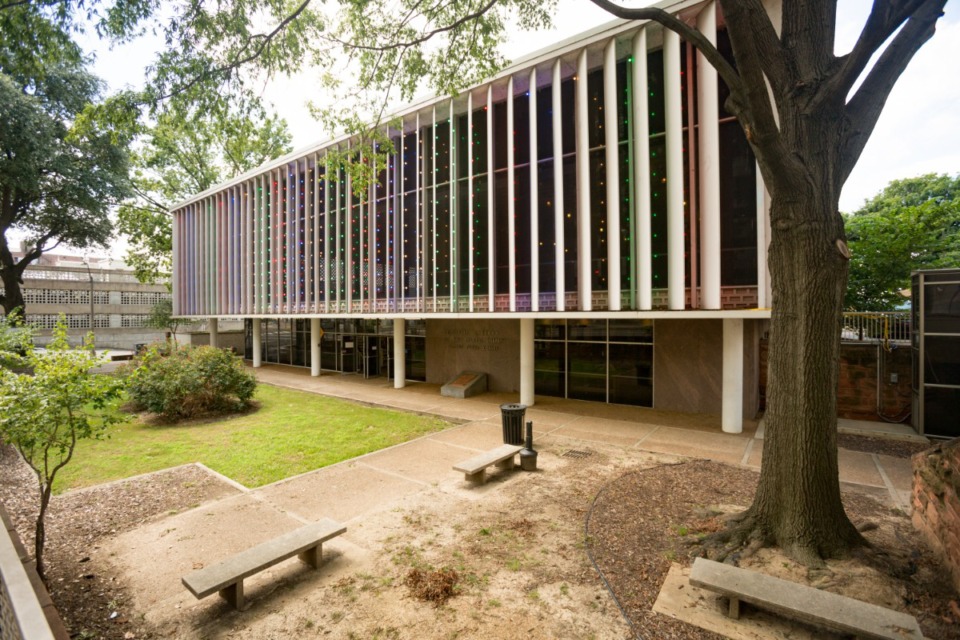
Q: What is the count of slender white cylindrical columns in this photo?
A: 6